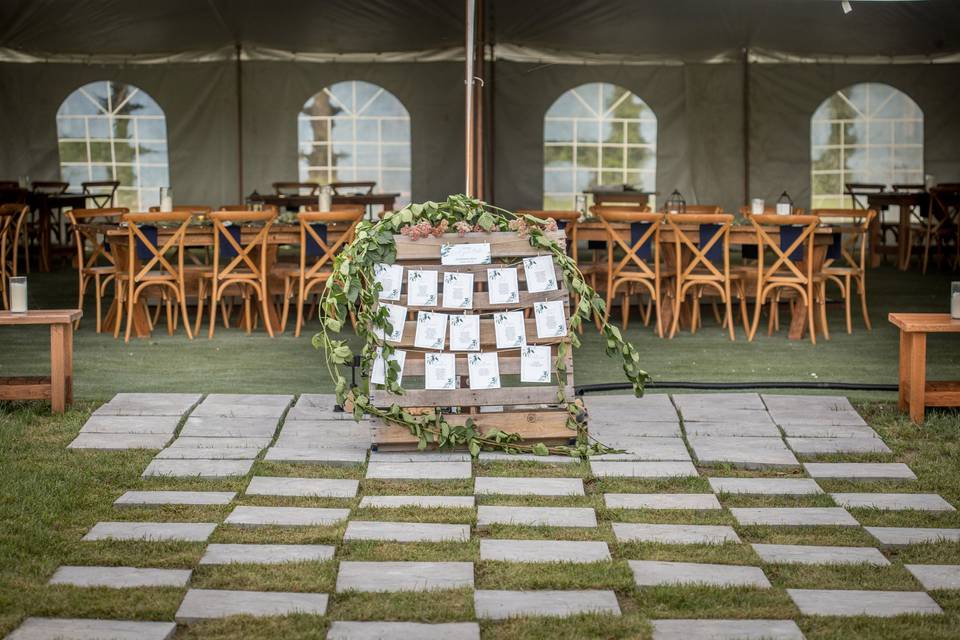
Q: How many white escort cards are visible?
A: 14